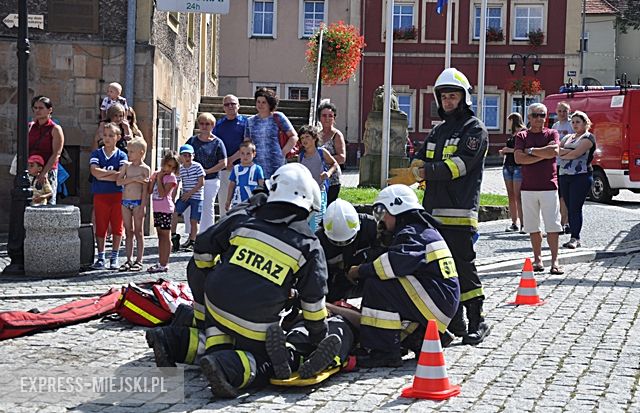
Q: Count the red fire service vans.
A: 1